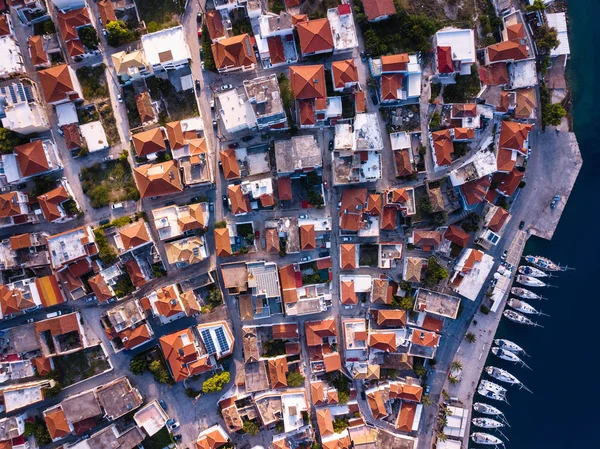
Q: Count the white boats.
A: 13